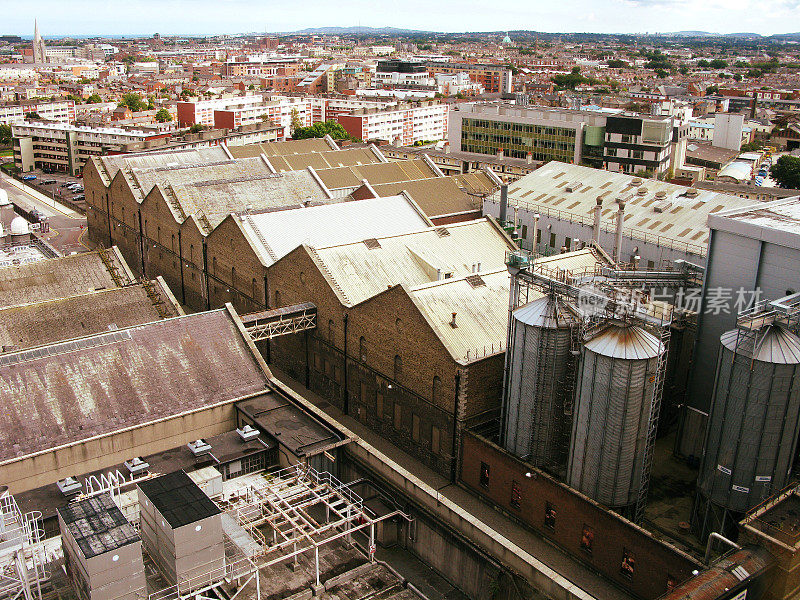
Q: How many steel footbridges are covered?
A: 1